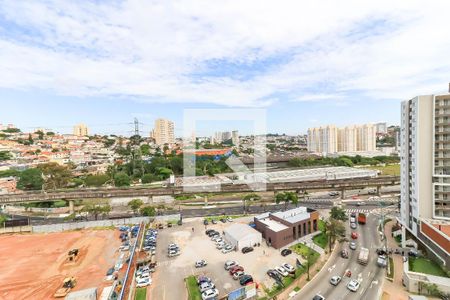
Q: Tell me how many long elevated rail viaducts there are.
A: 1